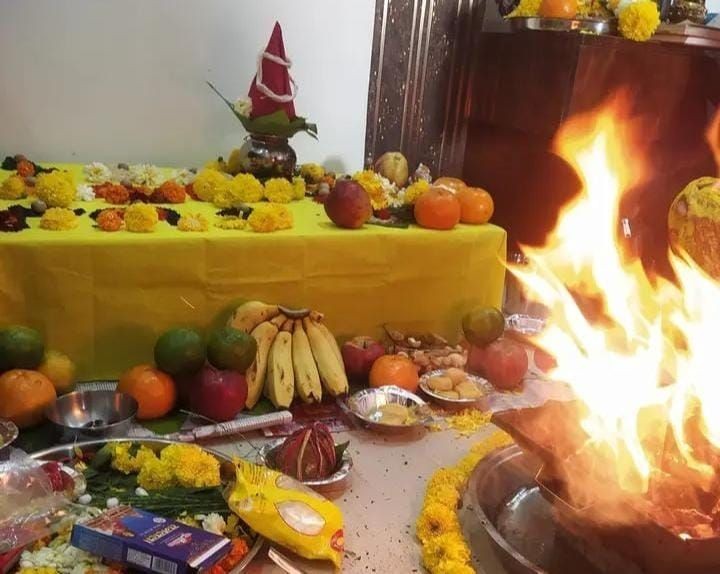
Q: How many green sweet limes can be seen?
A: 4